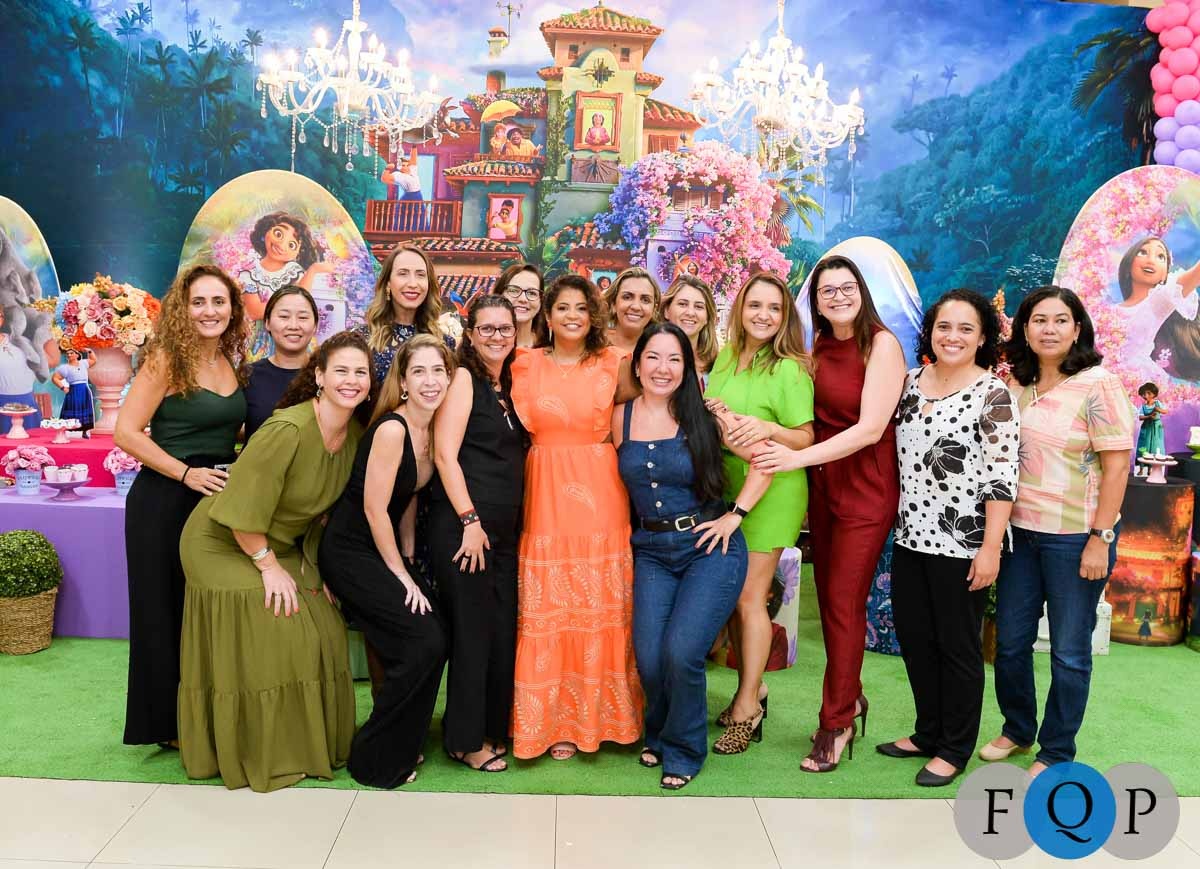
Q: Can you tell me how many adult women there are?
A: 15